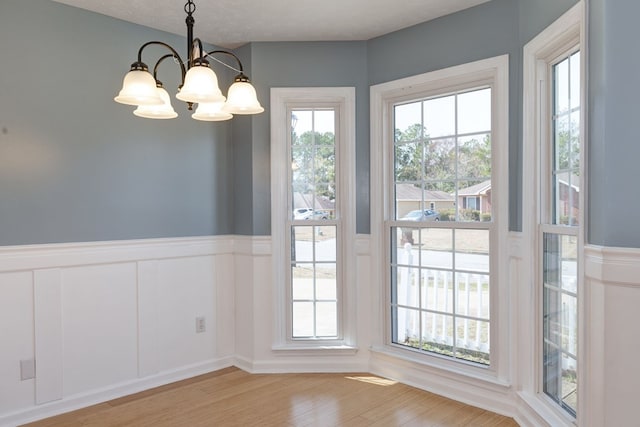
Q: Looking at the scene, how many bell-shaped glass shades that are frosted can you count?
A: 5